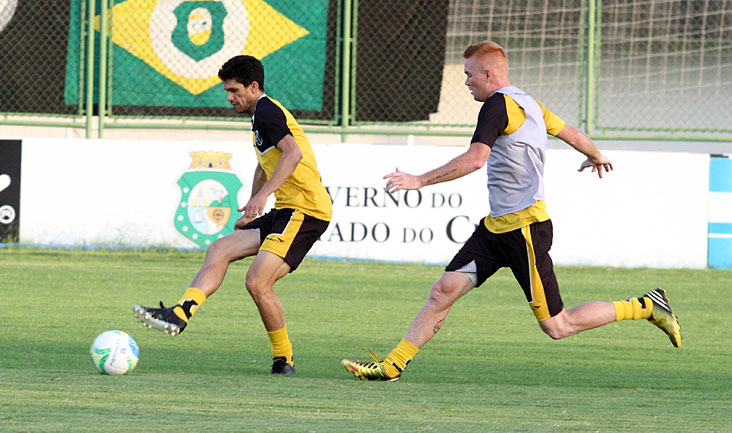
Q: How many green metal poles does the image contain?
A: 4